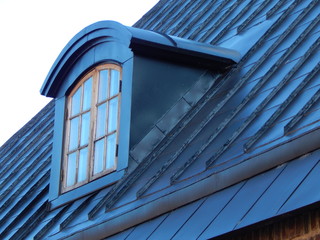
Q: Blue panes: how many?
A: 12